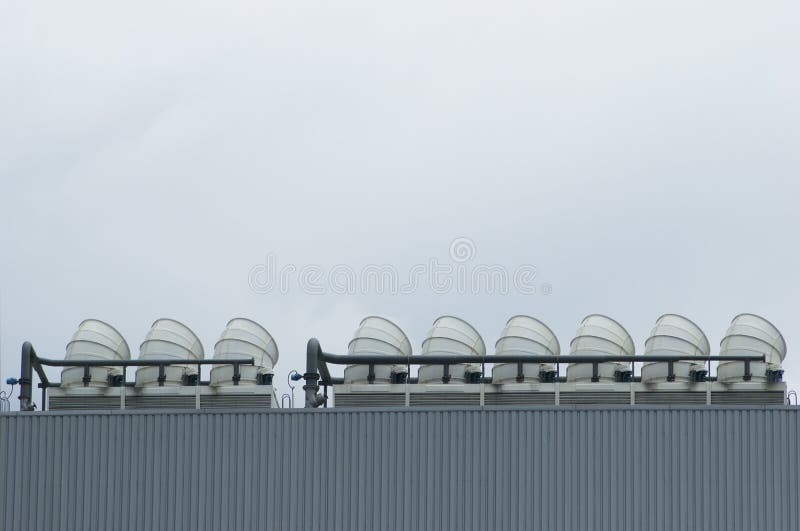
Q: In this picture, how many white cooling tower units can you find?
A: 9